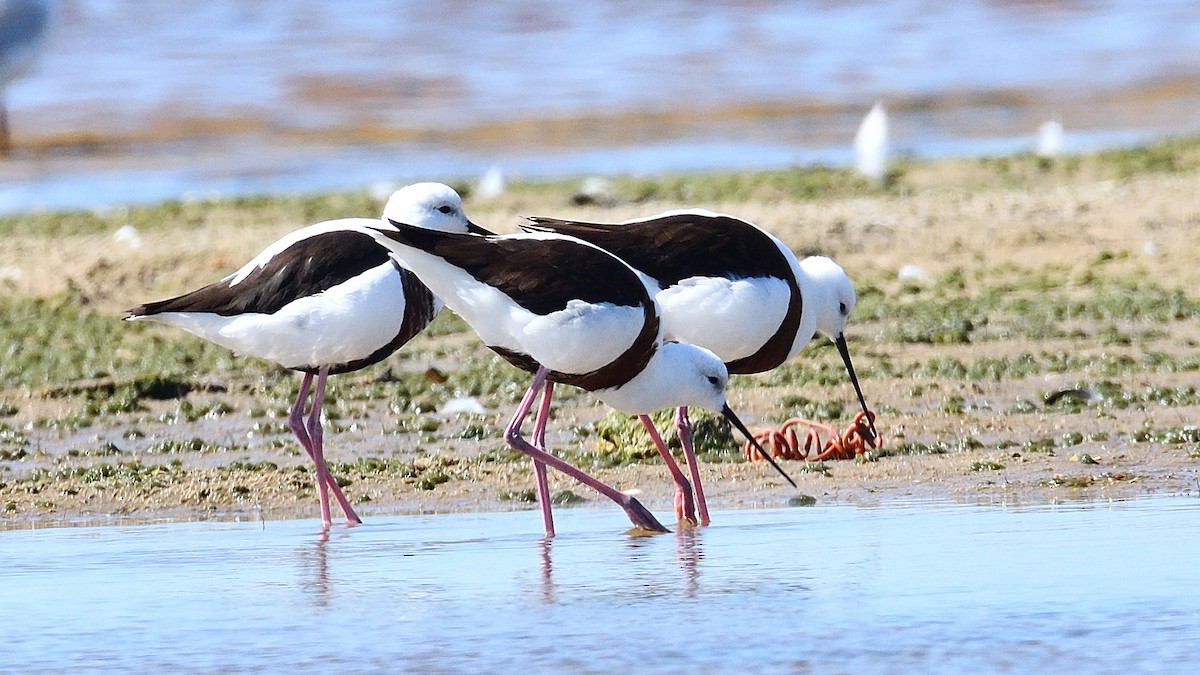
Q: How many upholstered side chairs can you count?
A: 0